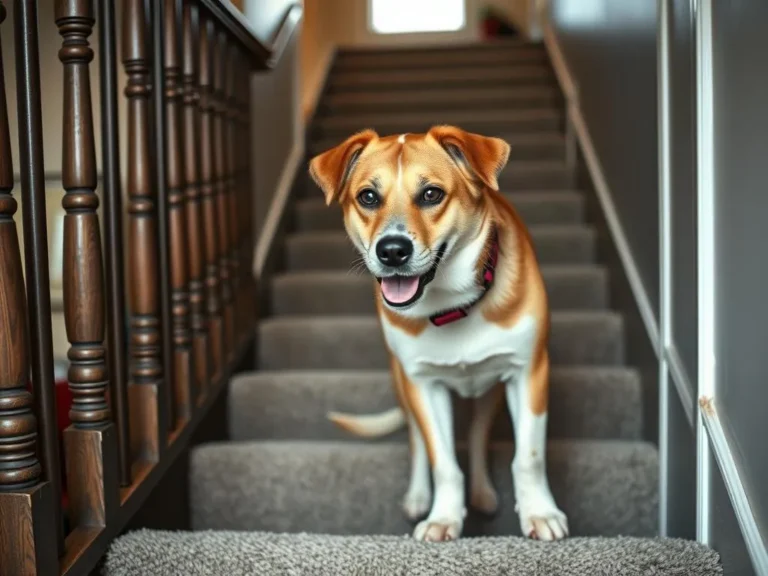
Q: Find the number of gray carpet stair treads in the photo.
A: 13